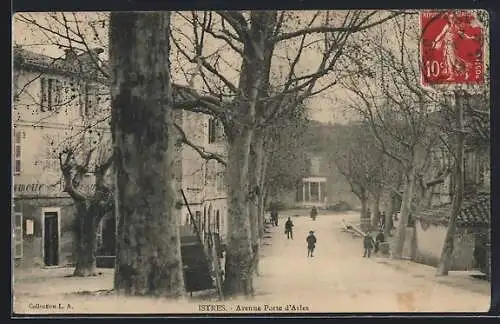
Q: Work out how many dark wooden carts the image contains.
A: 1